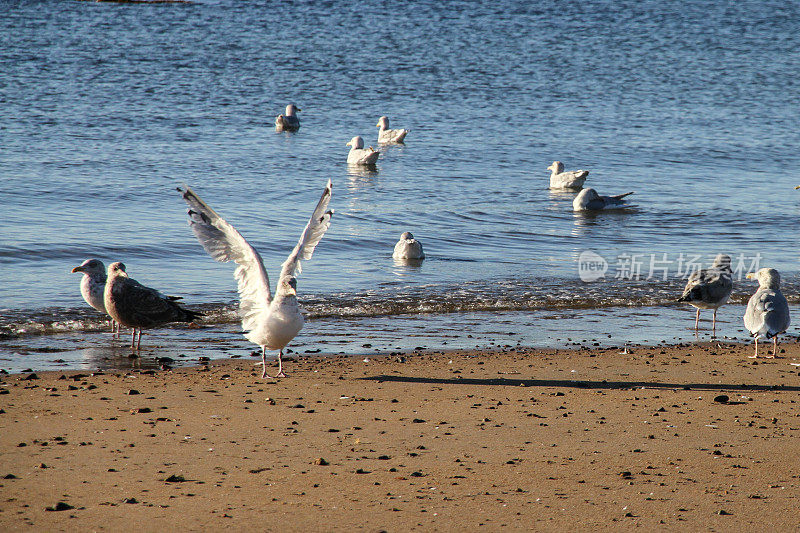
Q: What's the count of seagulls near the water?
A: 11